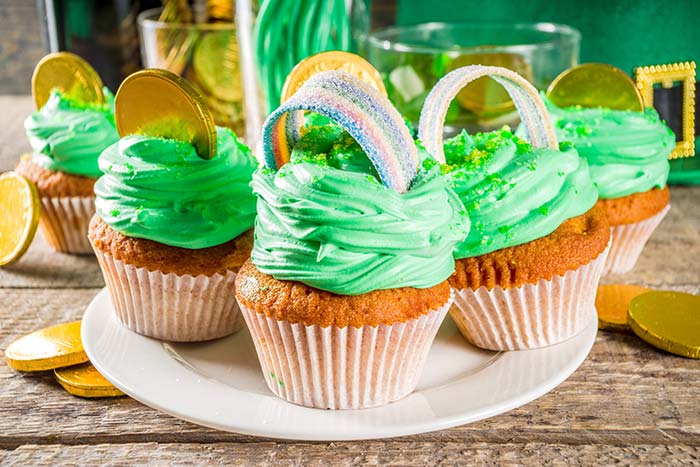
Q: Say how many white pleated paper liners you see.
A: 5